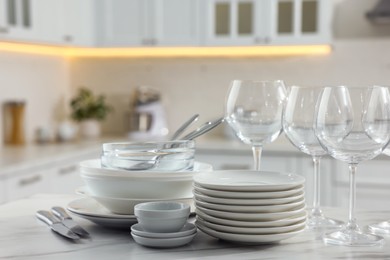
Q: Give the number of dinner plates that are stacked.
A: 8